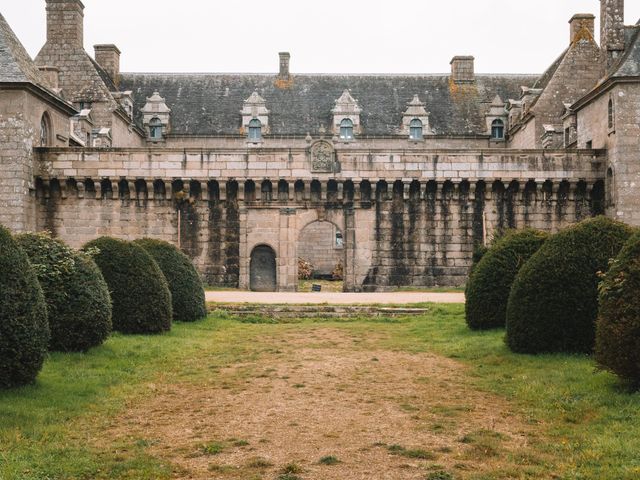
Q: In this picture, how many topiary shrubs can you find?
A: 7